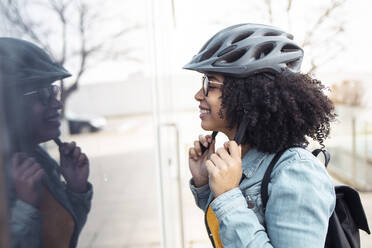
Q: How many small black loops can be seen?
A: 1